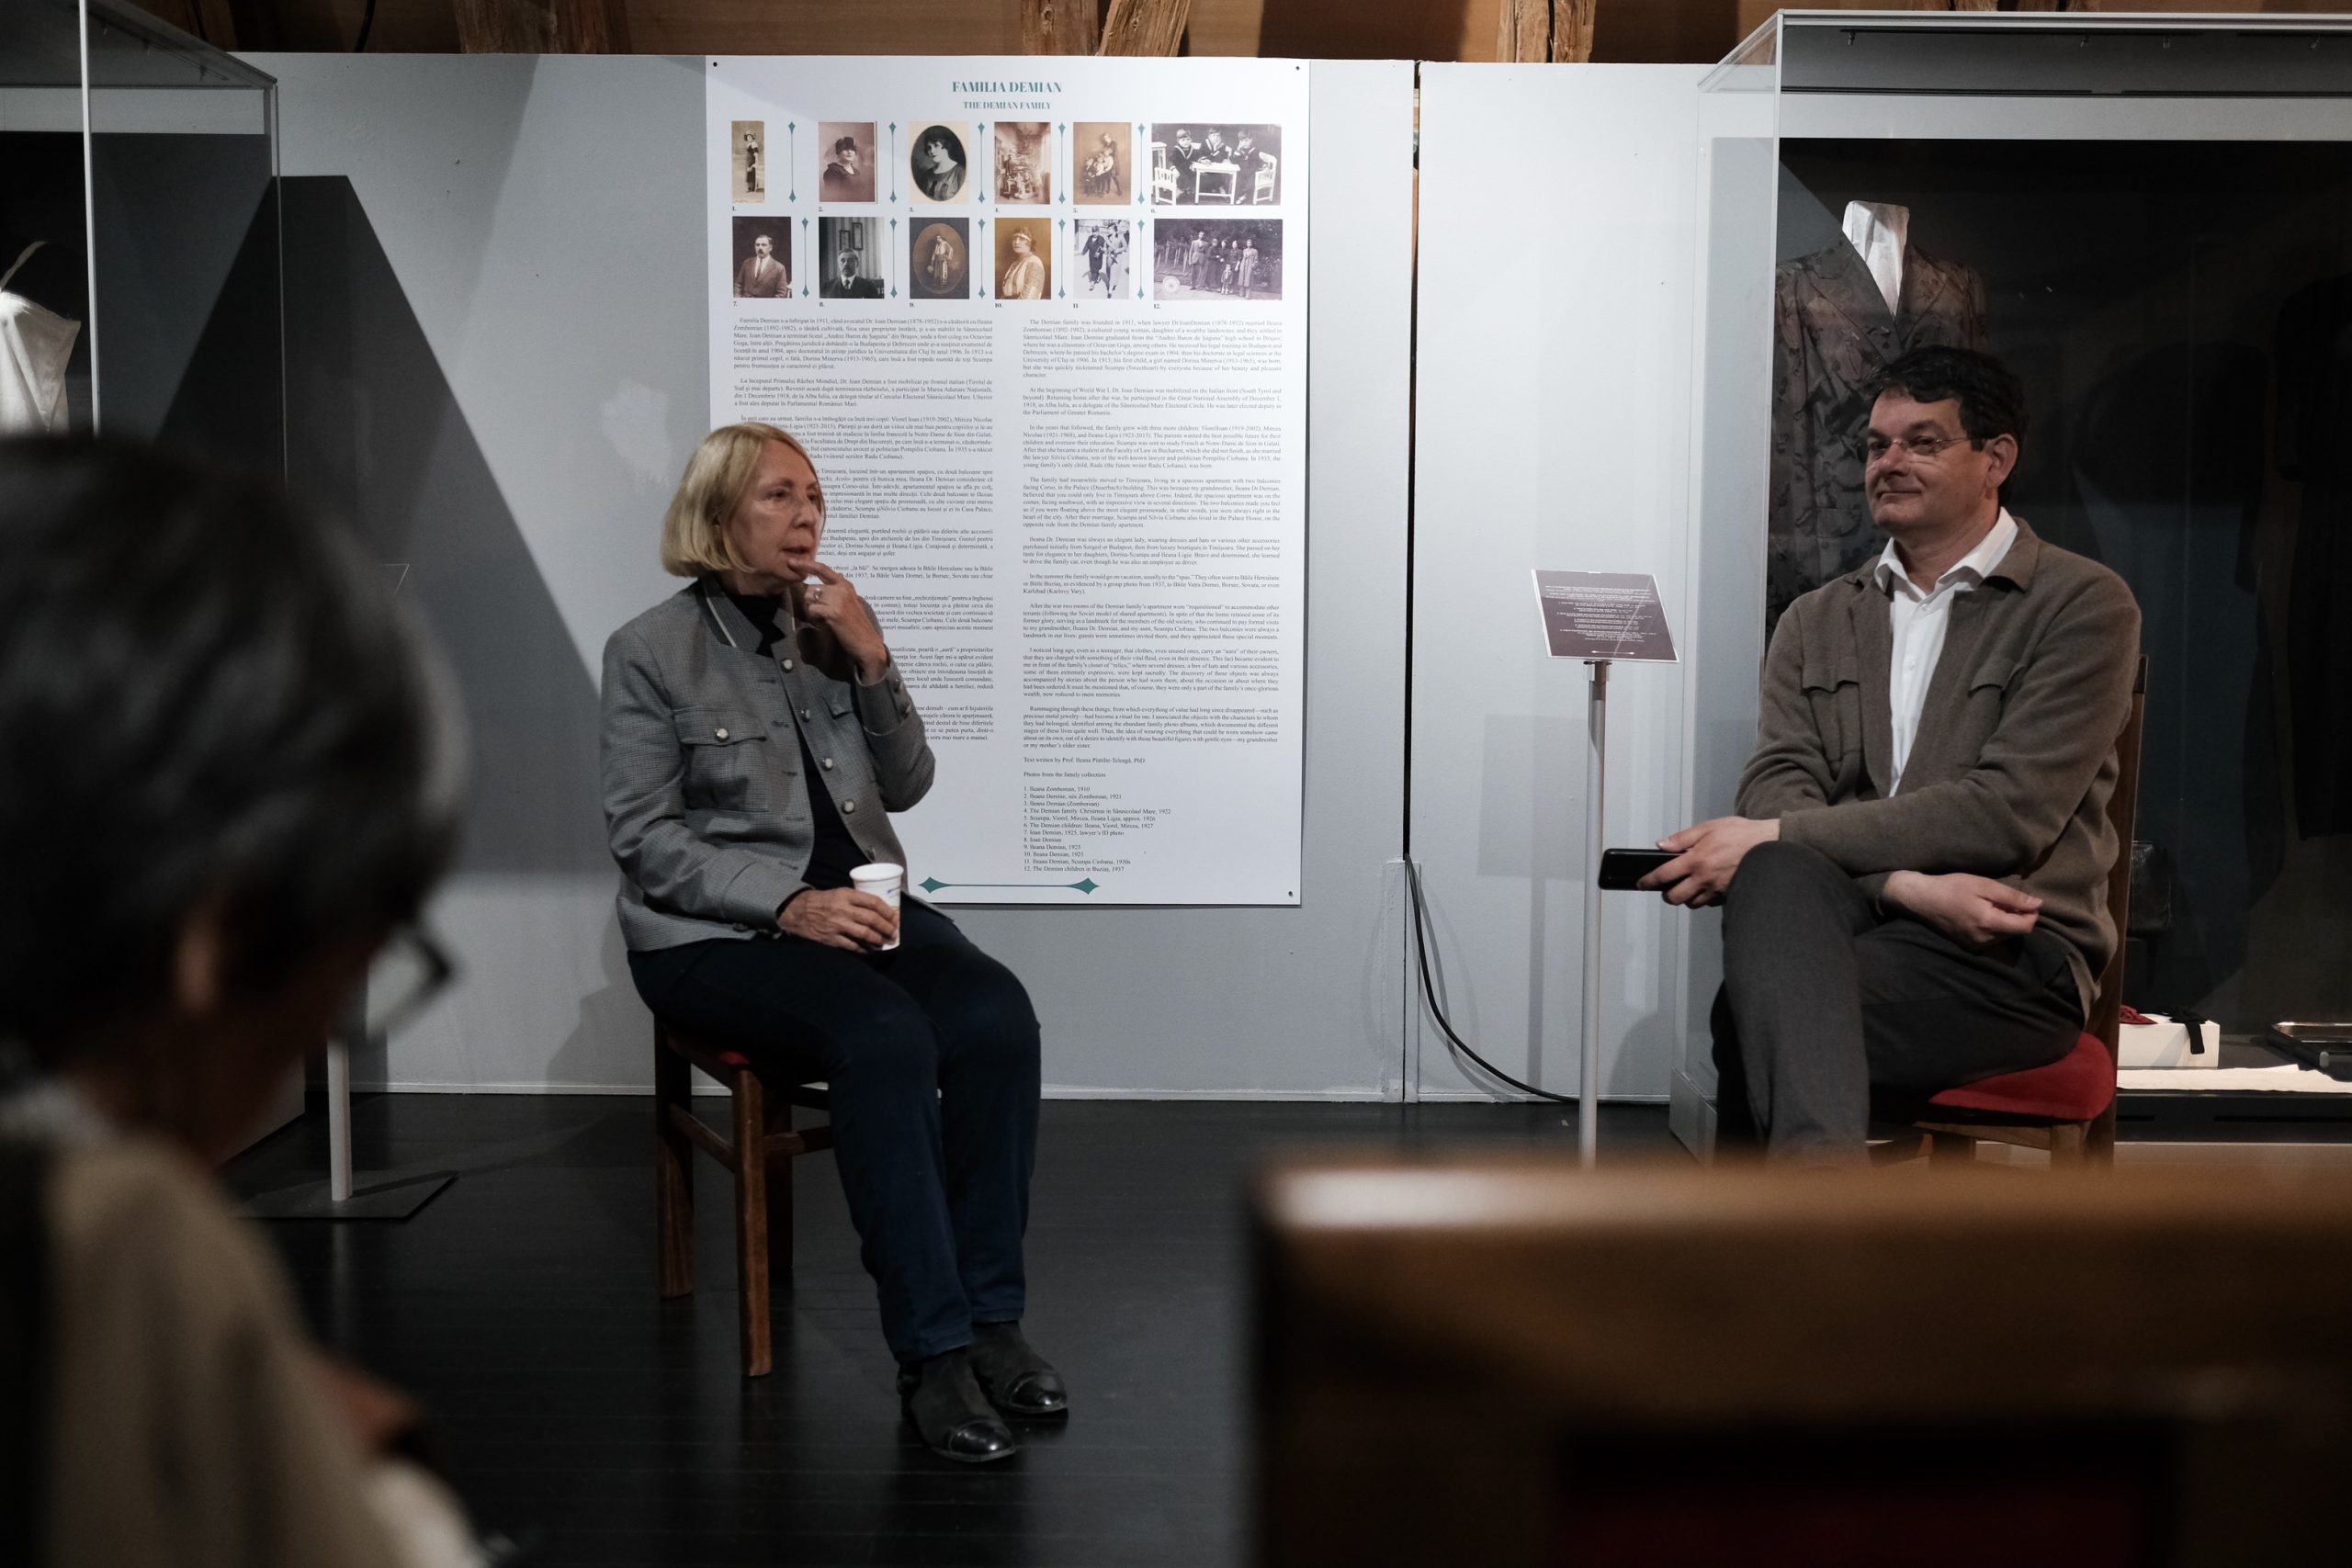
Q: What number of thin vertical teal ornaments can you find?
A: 10